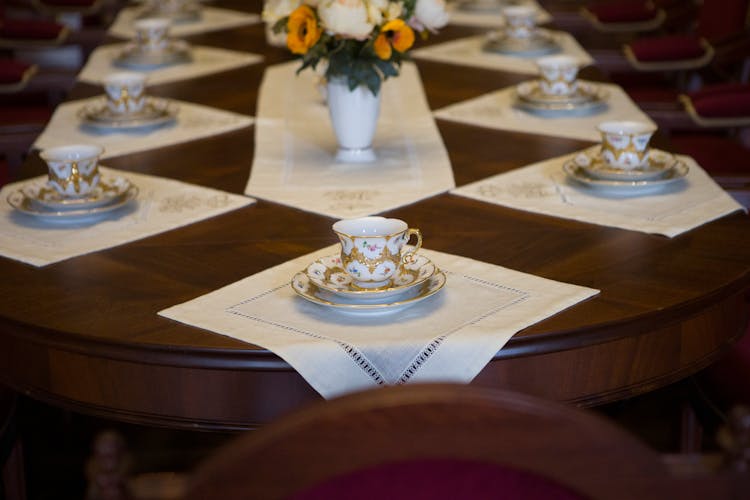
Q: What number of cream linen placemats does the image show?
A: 9